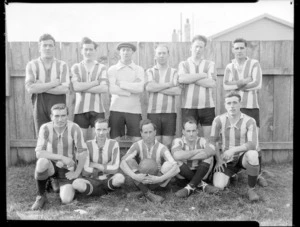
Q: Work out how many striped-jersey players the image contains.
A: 10